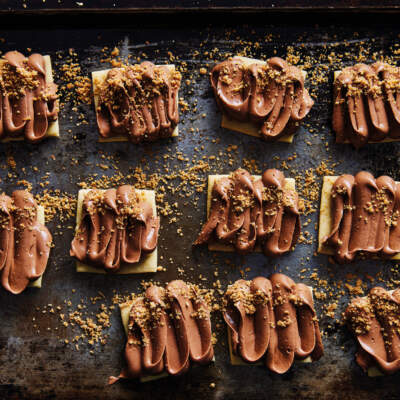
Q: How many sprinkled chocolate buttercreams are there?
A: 11